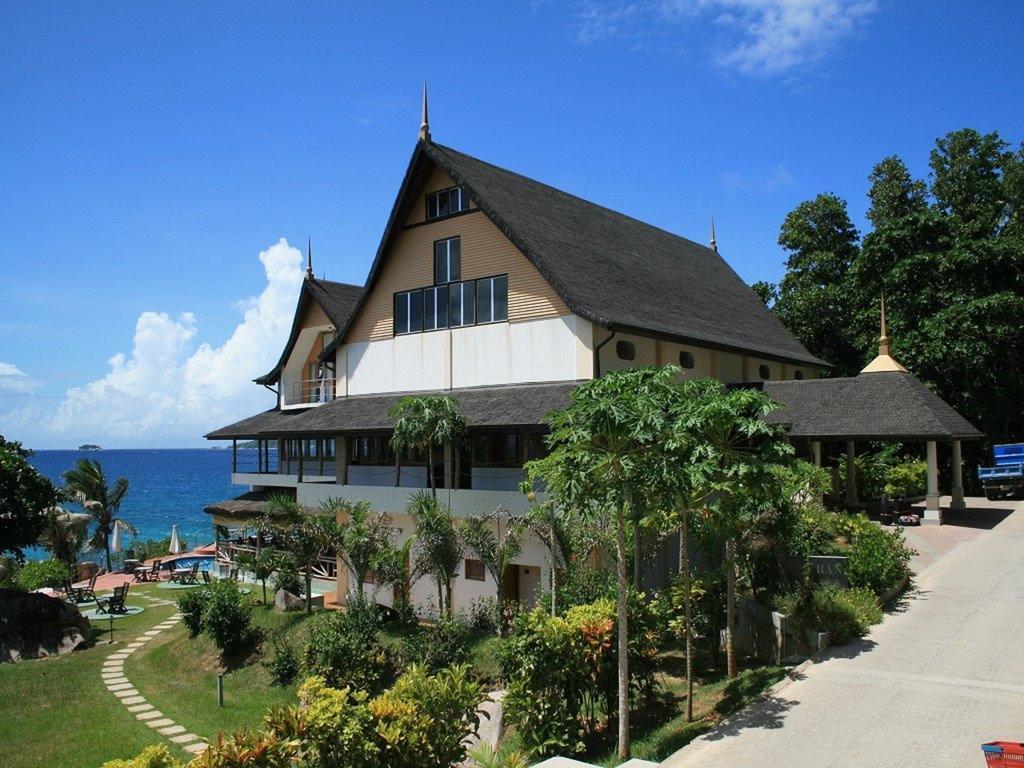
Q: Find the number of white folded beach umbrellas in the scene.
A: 2